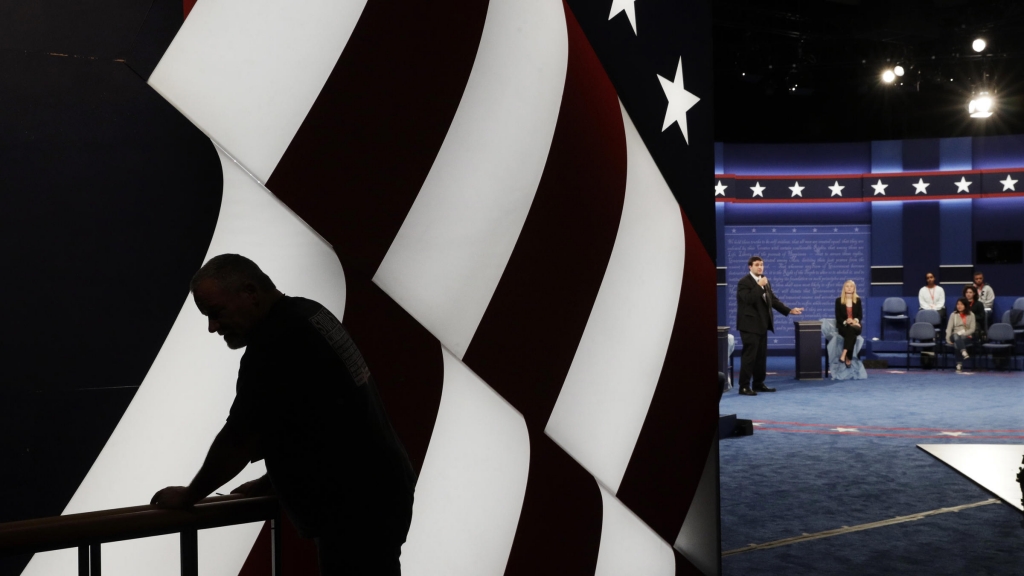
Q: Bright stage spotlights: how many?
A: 4